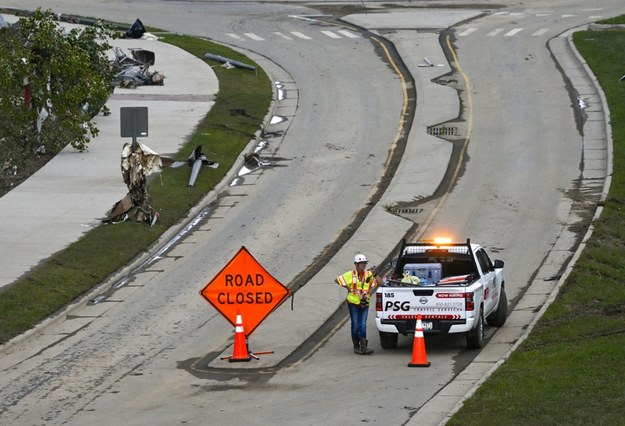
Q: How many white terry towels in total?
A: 0